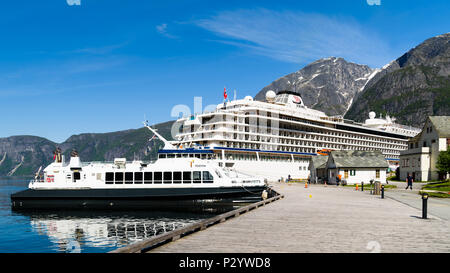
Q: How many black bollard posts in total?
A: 3